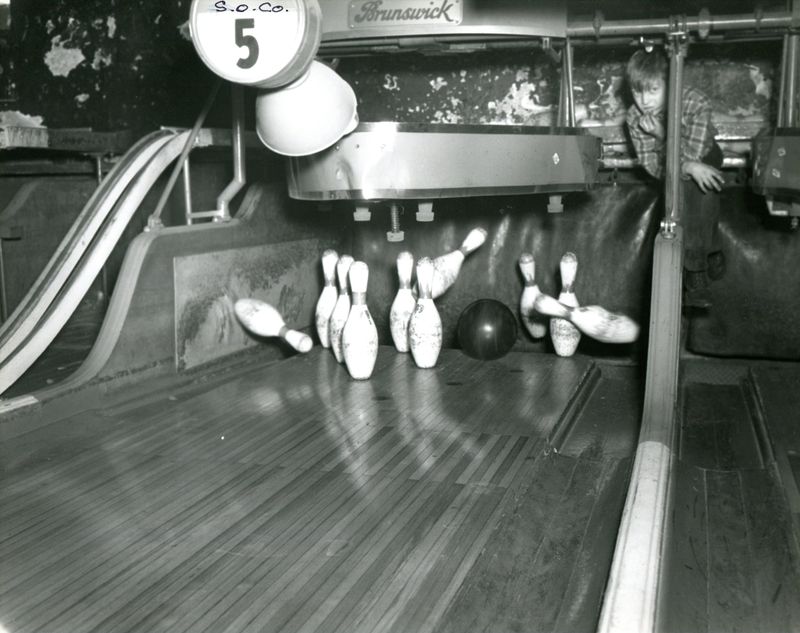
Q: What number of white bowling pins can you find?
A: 10